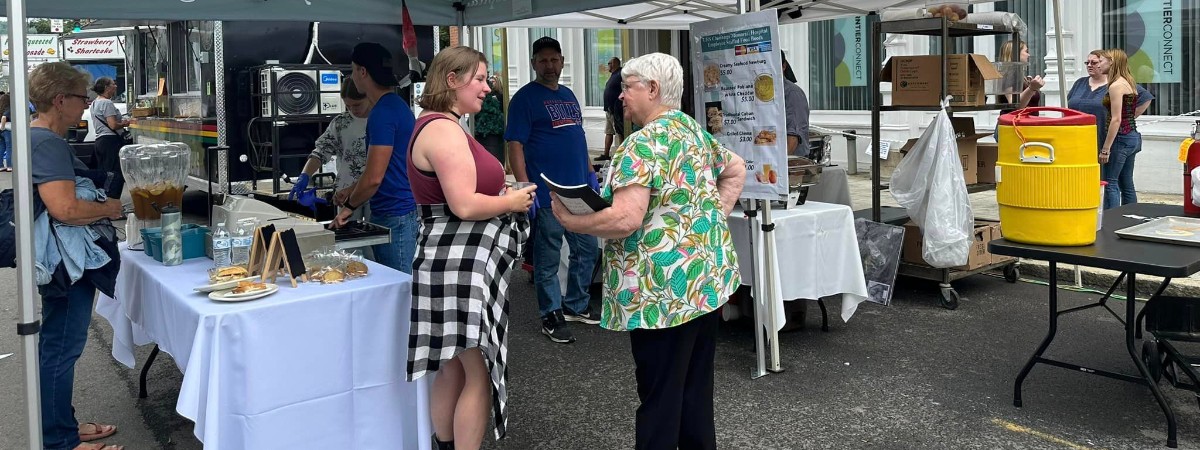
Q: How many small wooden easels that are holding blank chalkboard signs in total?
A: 2